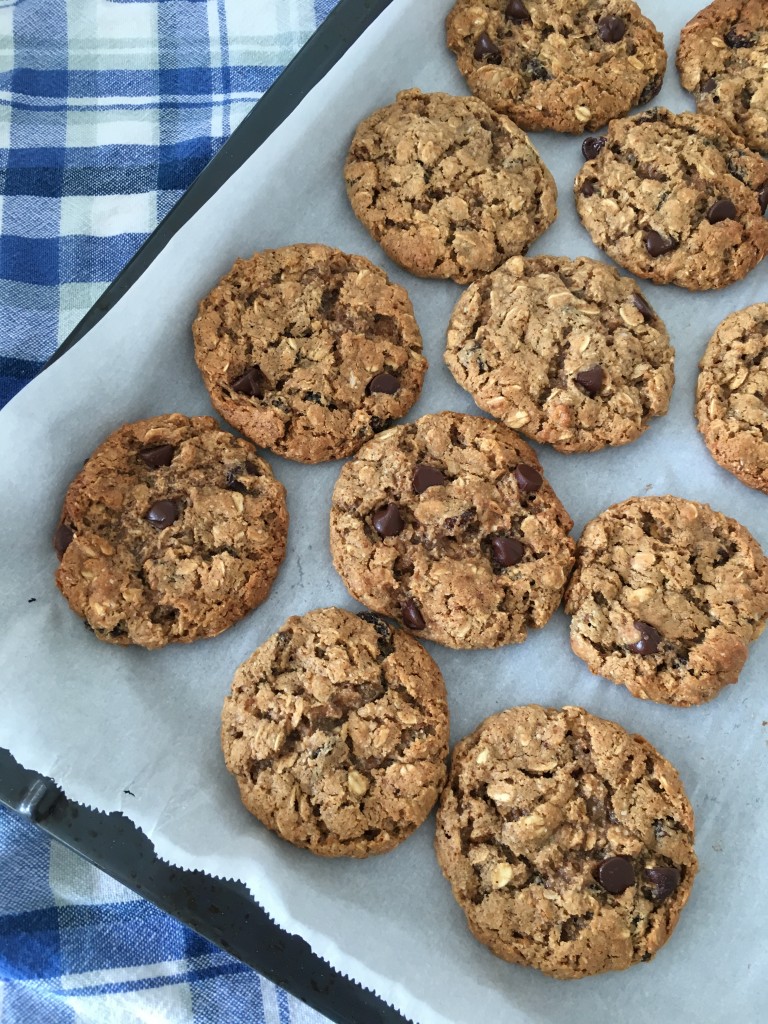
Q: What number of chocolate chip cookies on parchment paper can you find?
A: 12